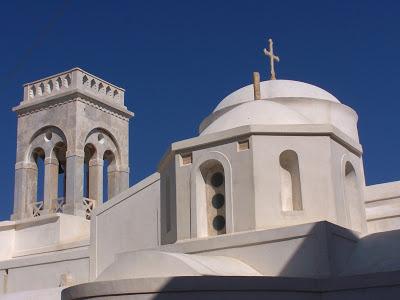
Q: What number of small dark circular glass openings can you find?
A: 3